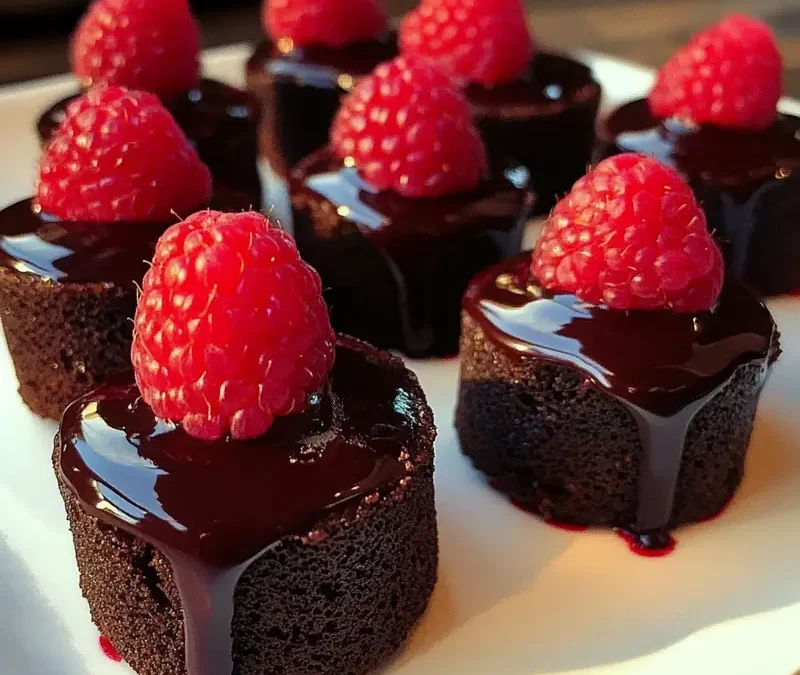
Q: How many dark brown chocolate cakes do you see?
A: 8